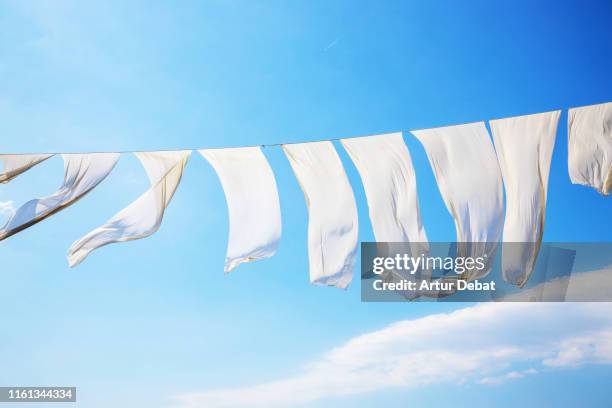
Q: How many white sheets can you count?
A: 9